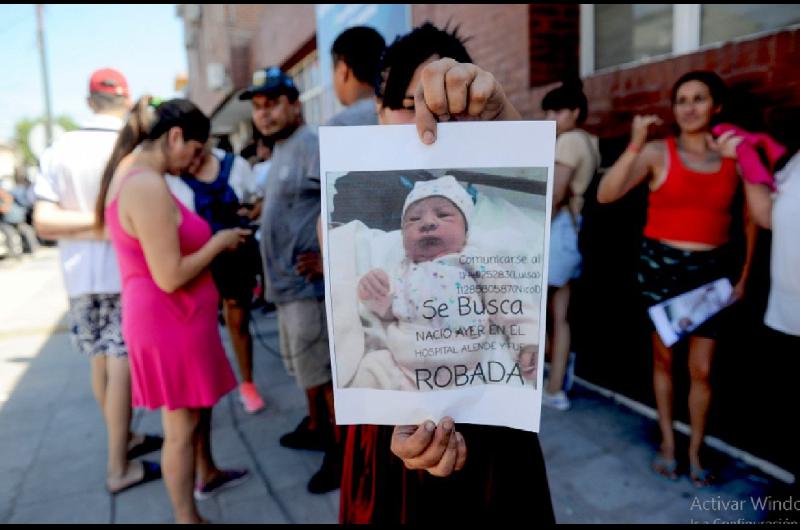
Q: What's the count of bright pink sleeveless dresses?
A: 1